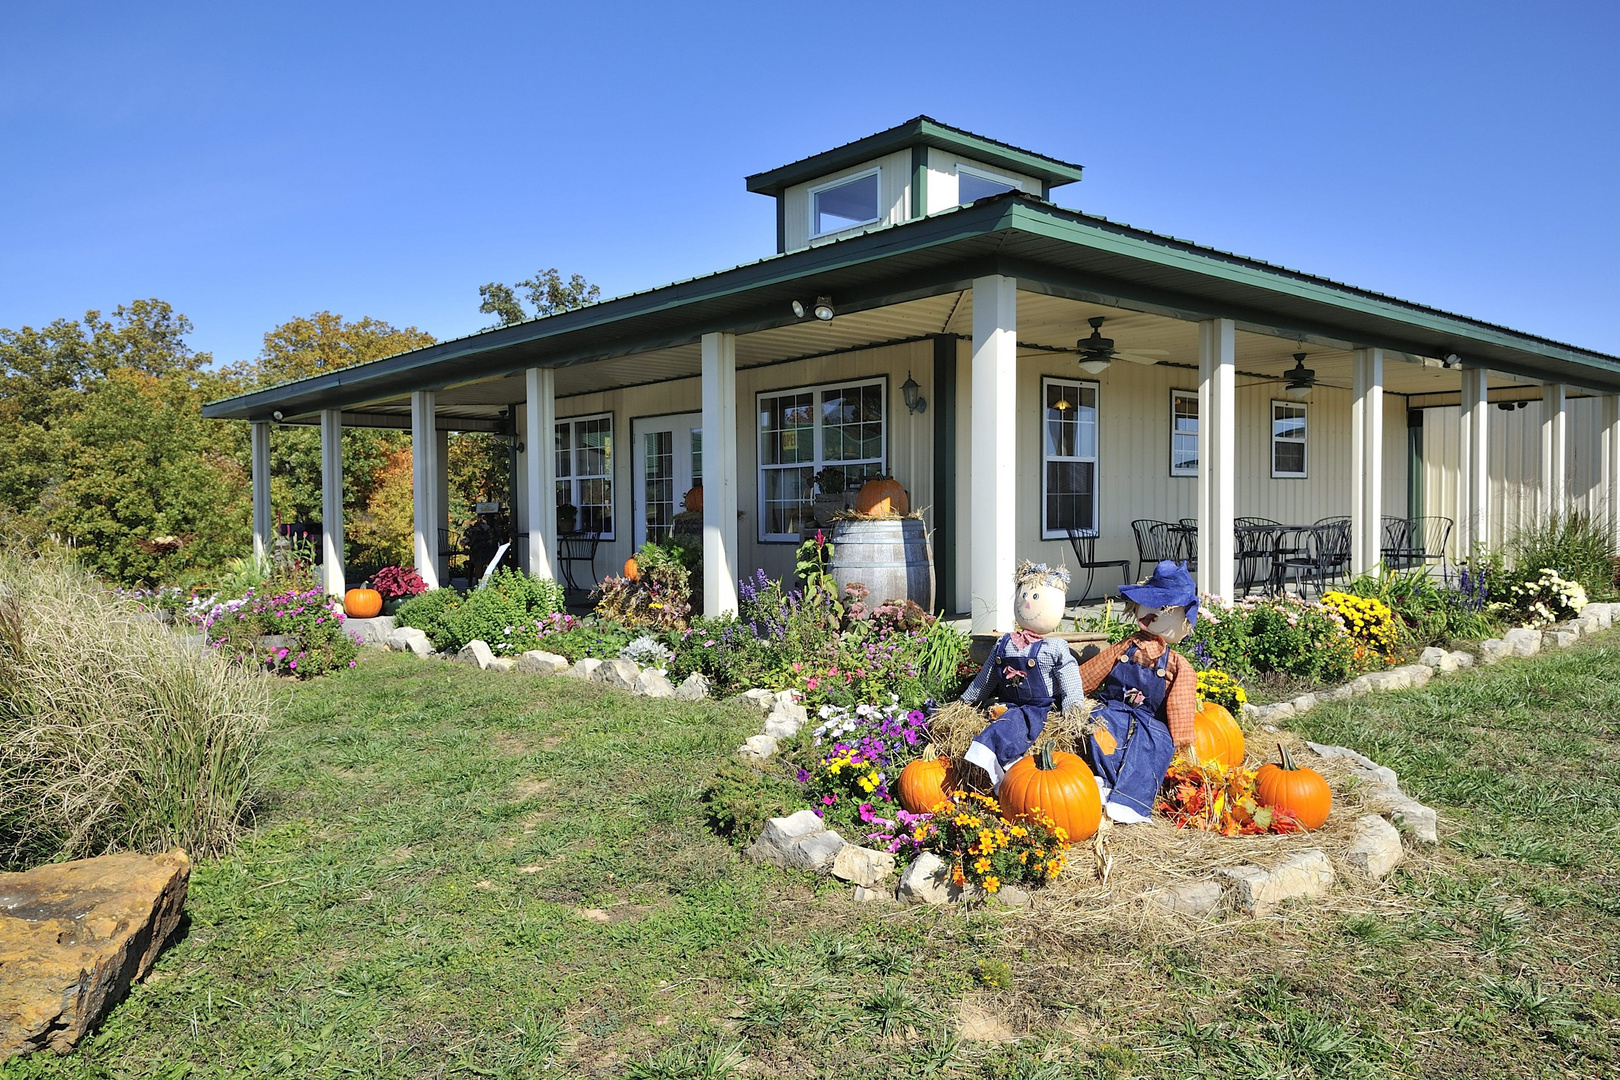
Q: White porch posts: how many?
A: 11